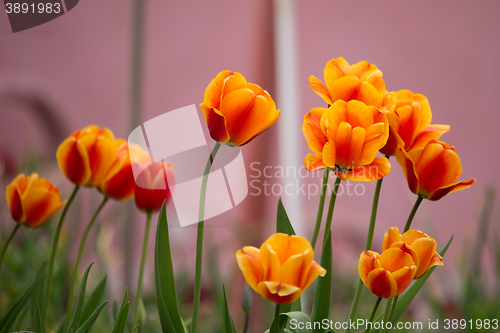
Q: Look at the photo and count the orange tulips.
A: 12